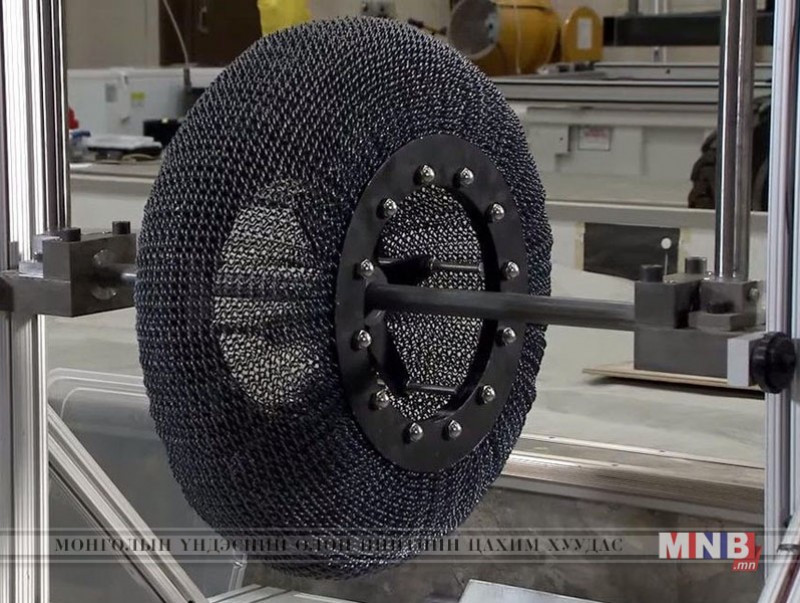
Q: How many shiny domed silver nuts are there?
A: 12